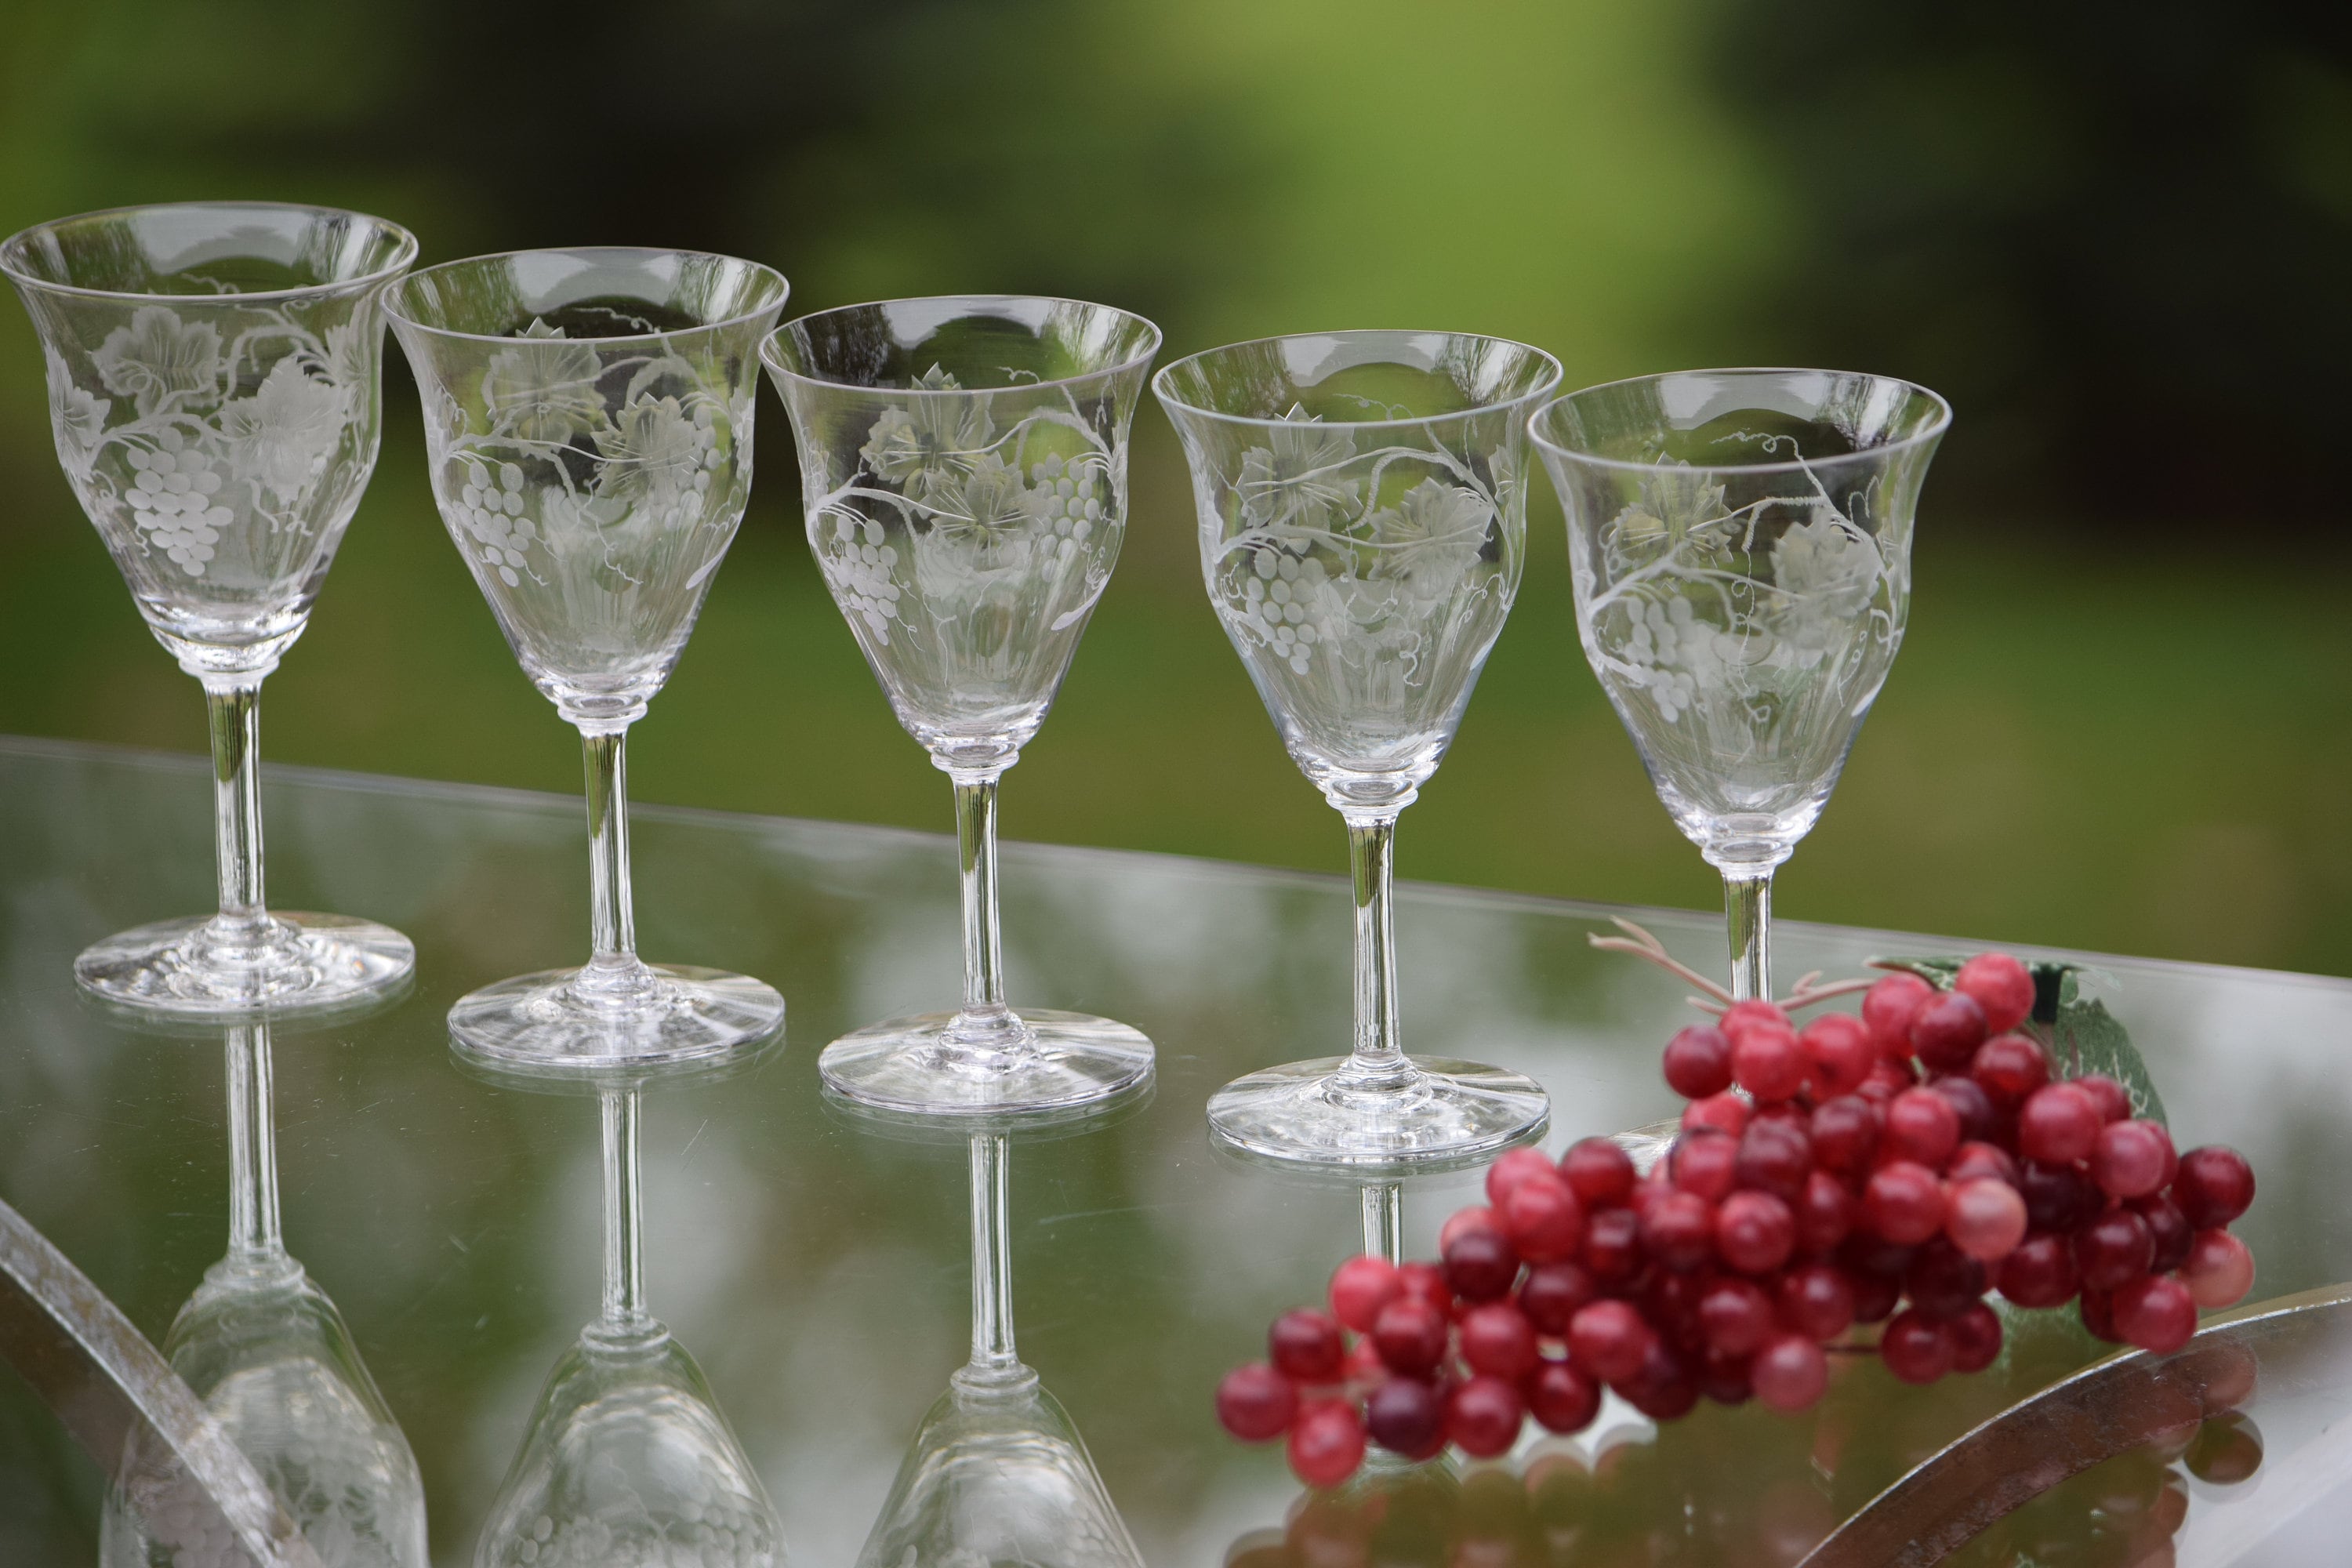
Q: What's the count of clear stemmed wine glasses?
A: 5